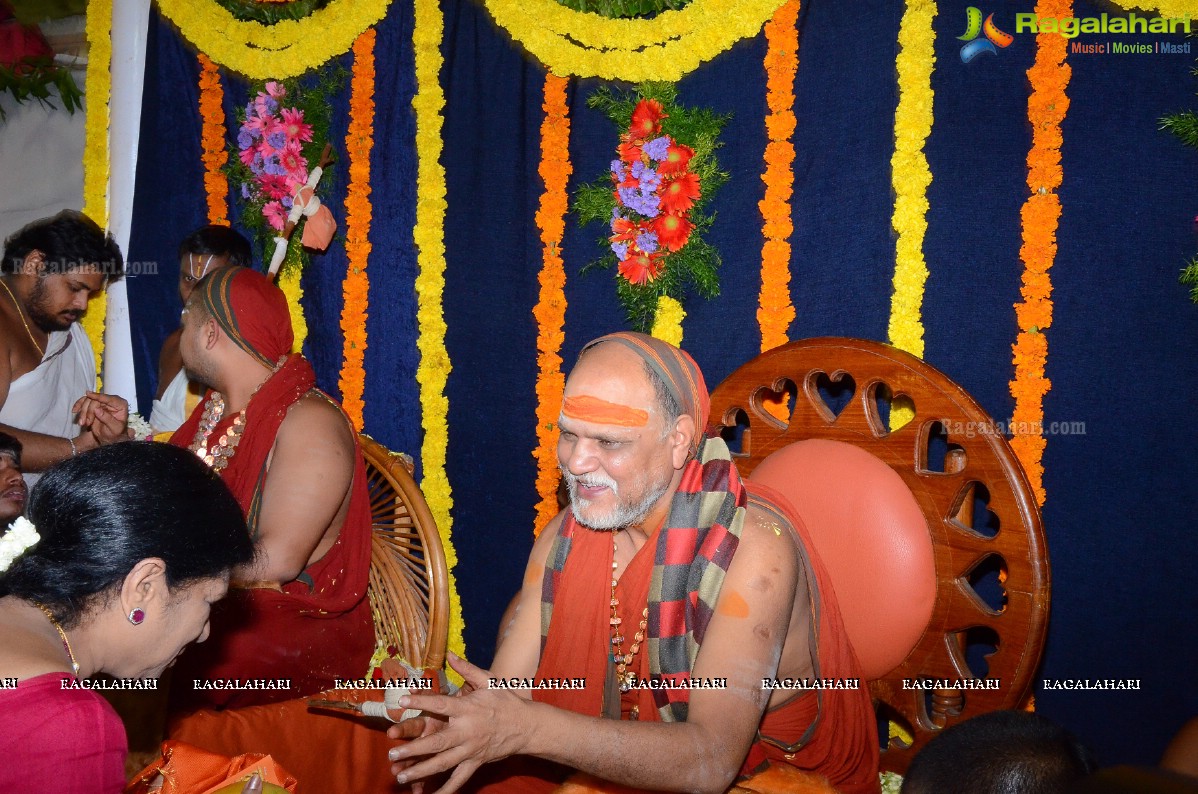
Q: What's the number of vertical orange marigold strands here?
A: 5